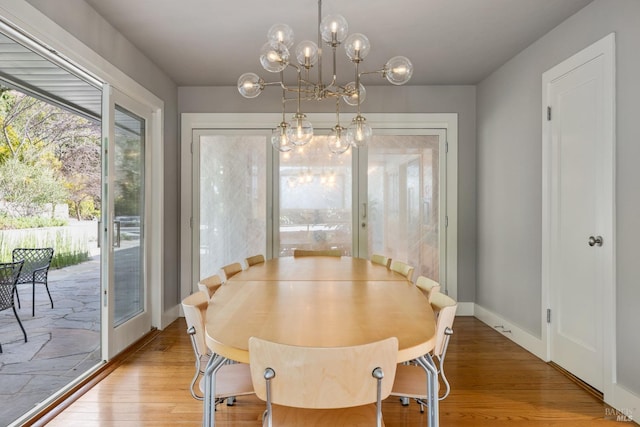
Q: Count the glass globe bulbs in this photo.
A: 12